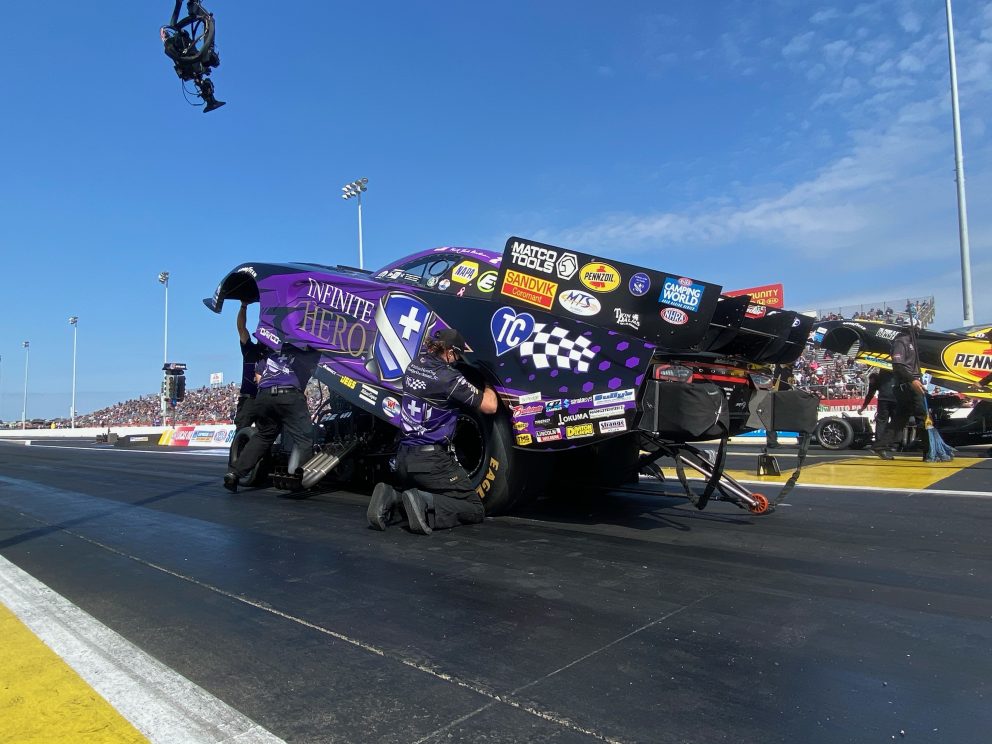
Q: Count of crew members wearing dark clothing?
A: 5